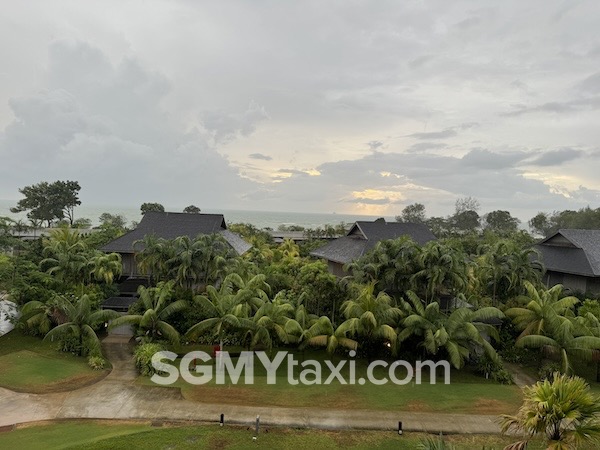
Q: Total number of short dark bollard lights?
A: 2